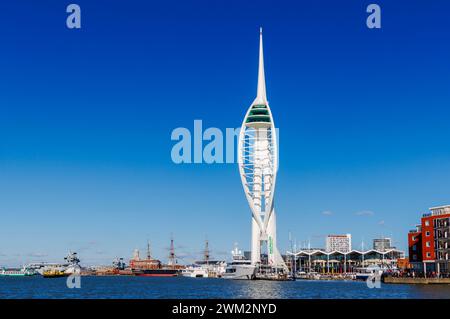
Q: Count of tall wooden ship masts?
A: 3